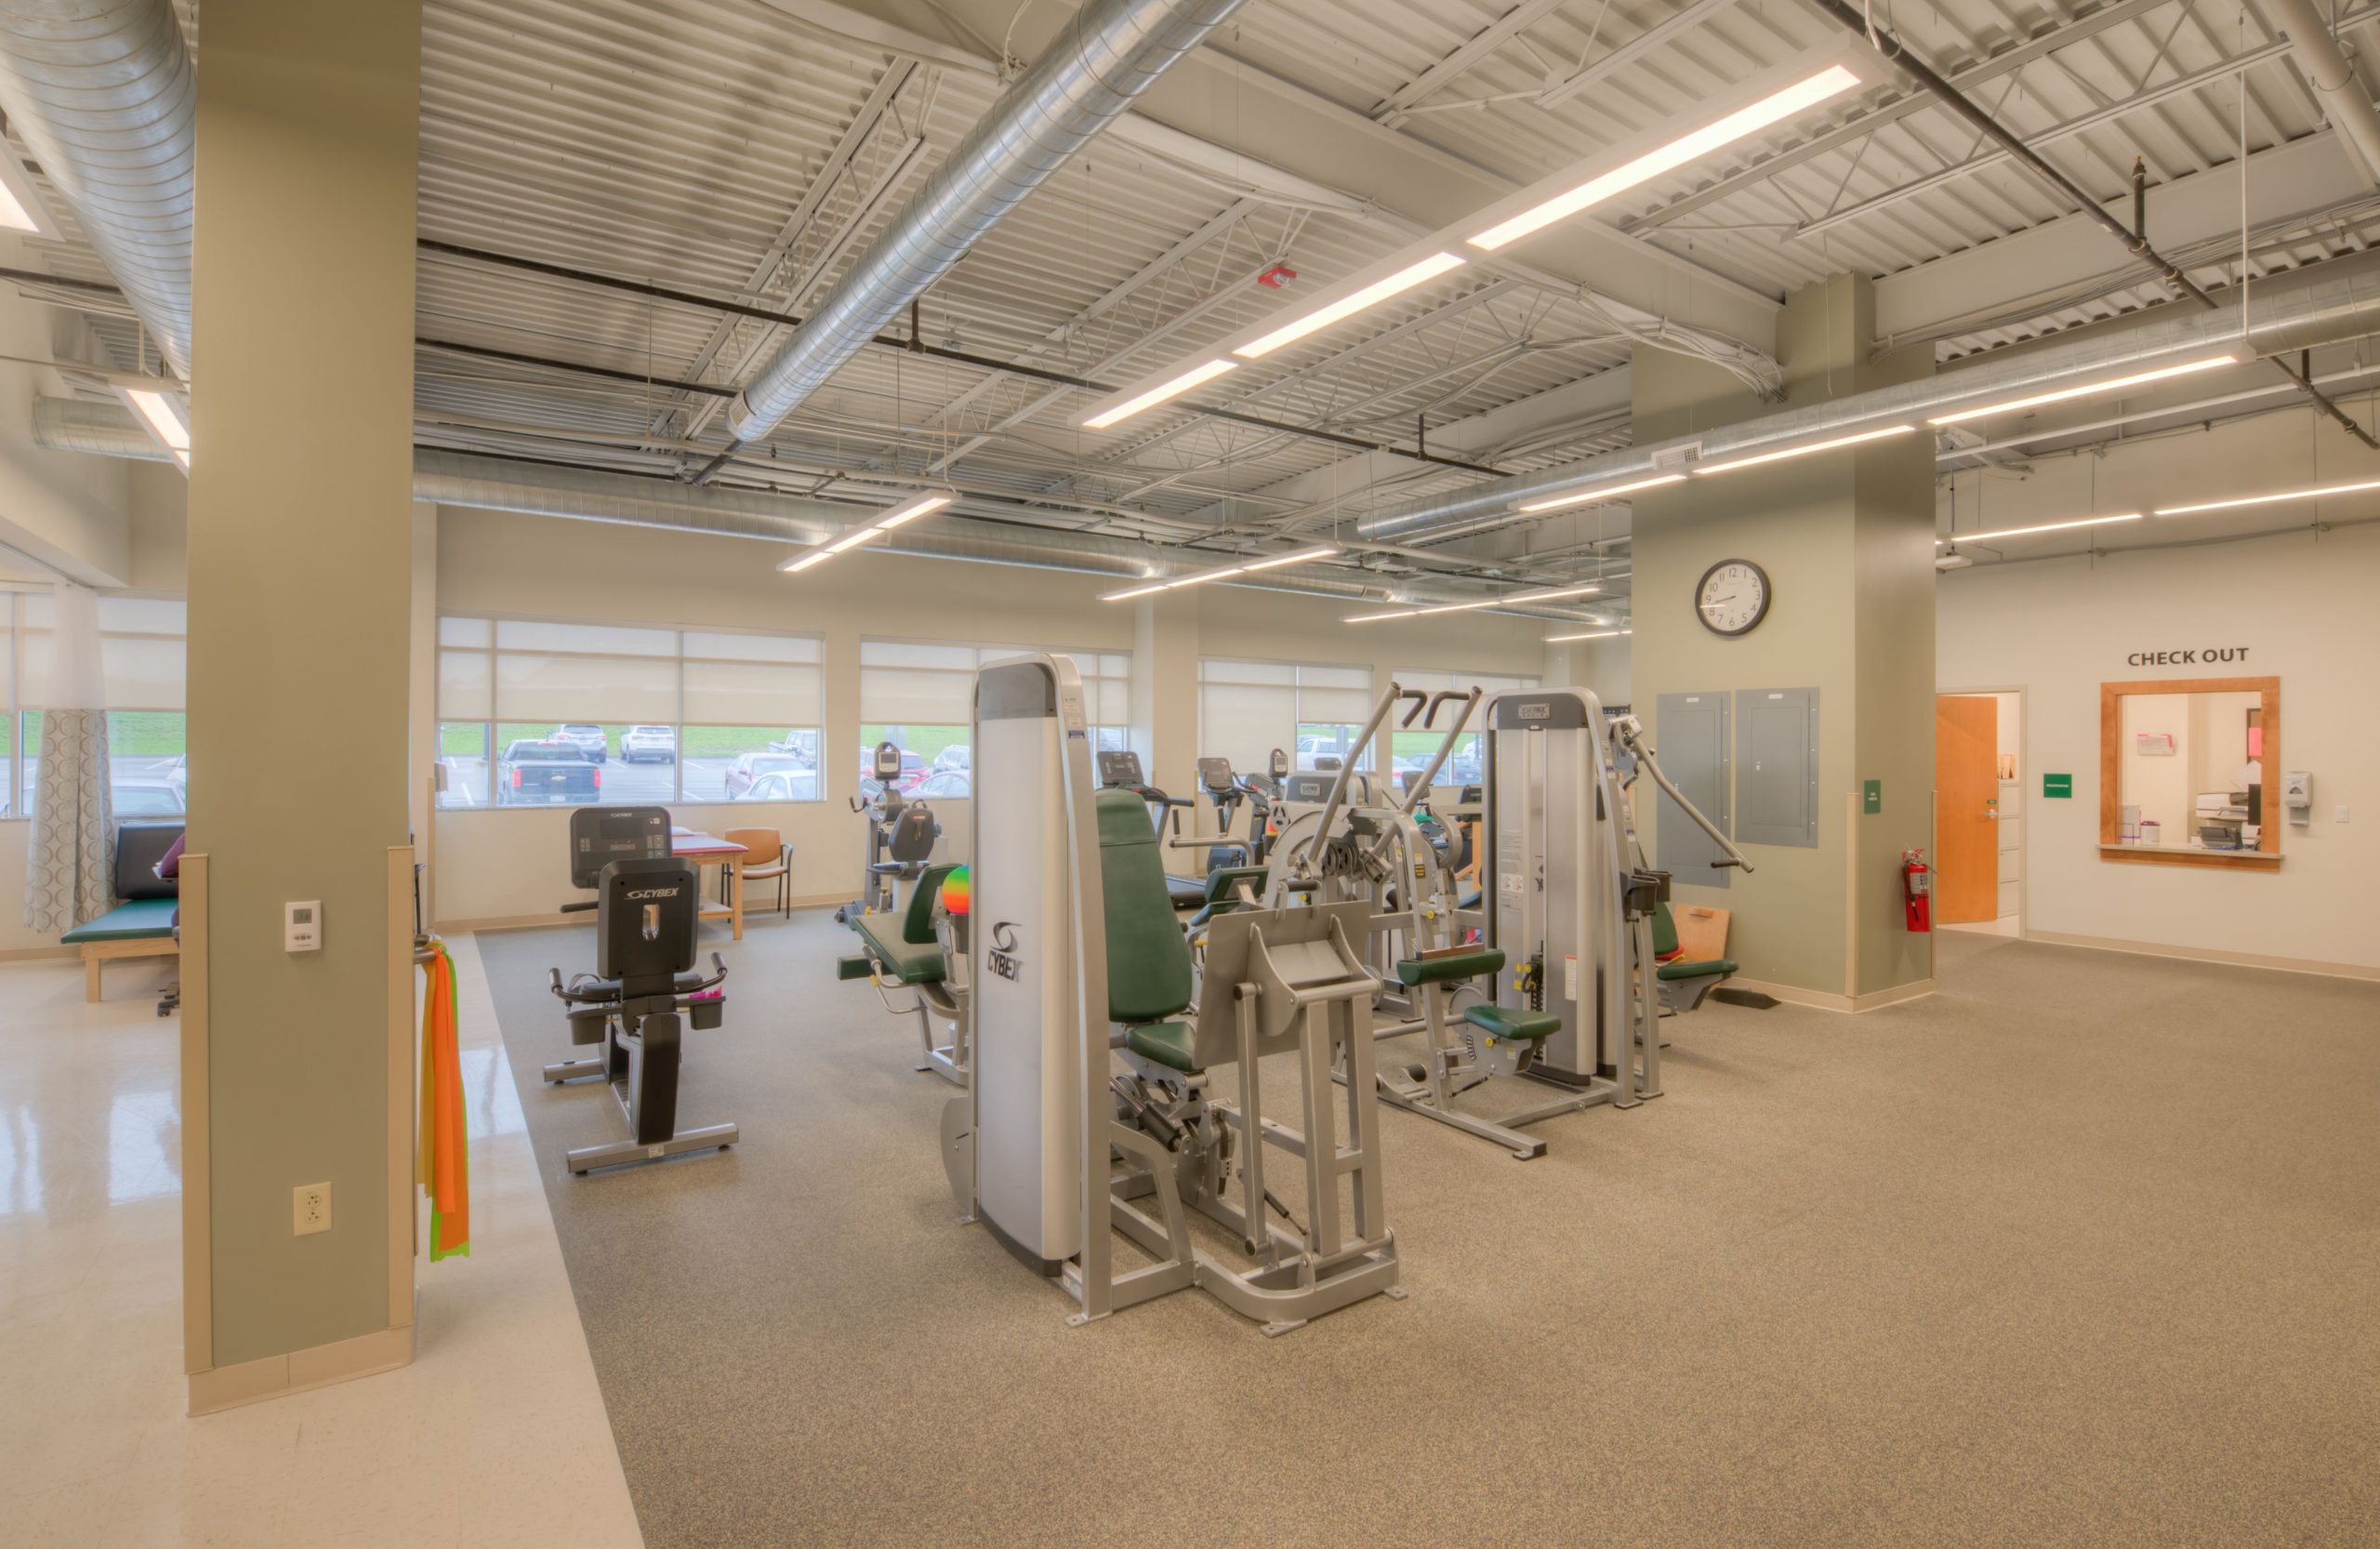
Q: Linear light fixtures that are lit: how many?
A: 9